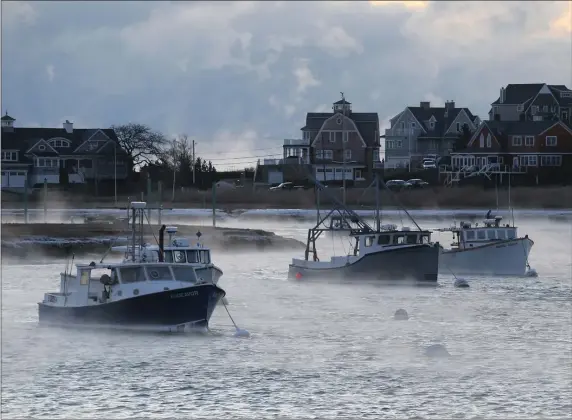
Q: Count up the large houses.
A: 5